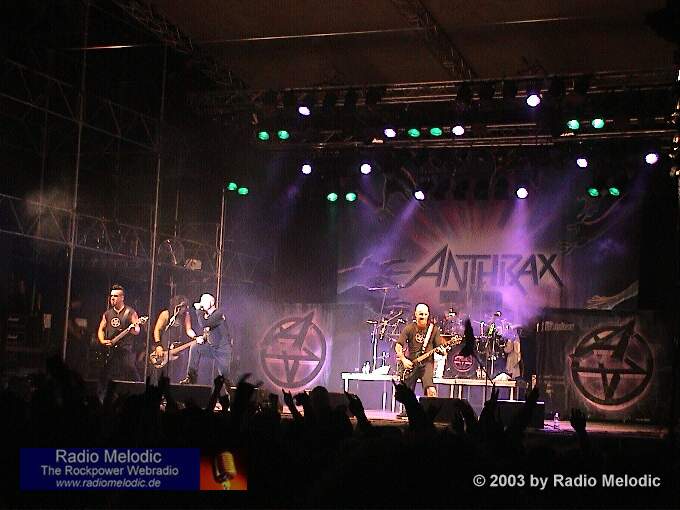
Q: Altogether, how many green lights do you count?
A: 12